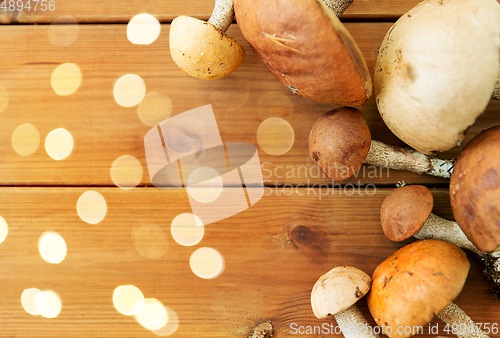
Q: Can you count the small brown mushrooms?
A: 2